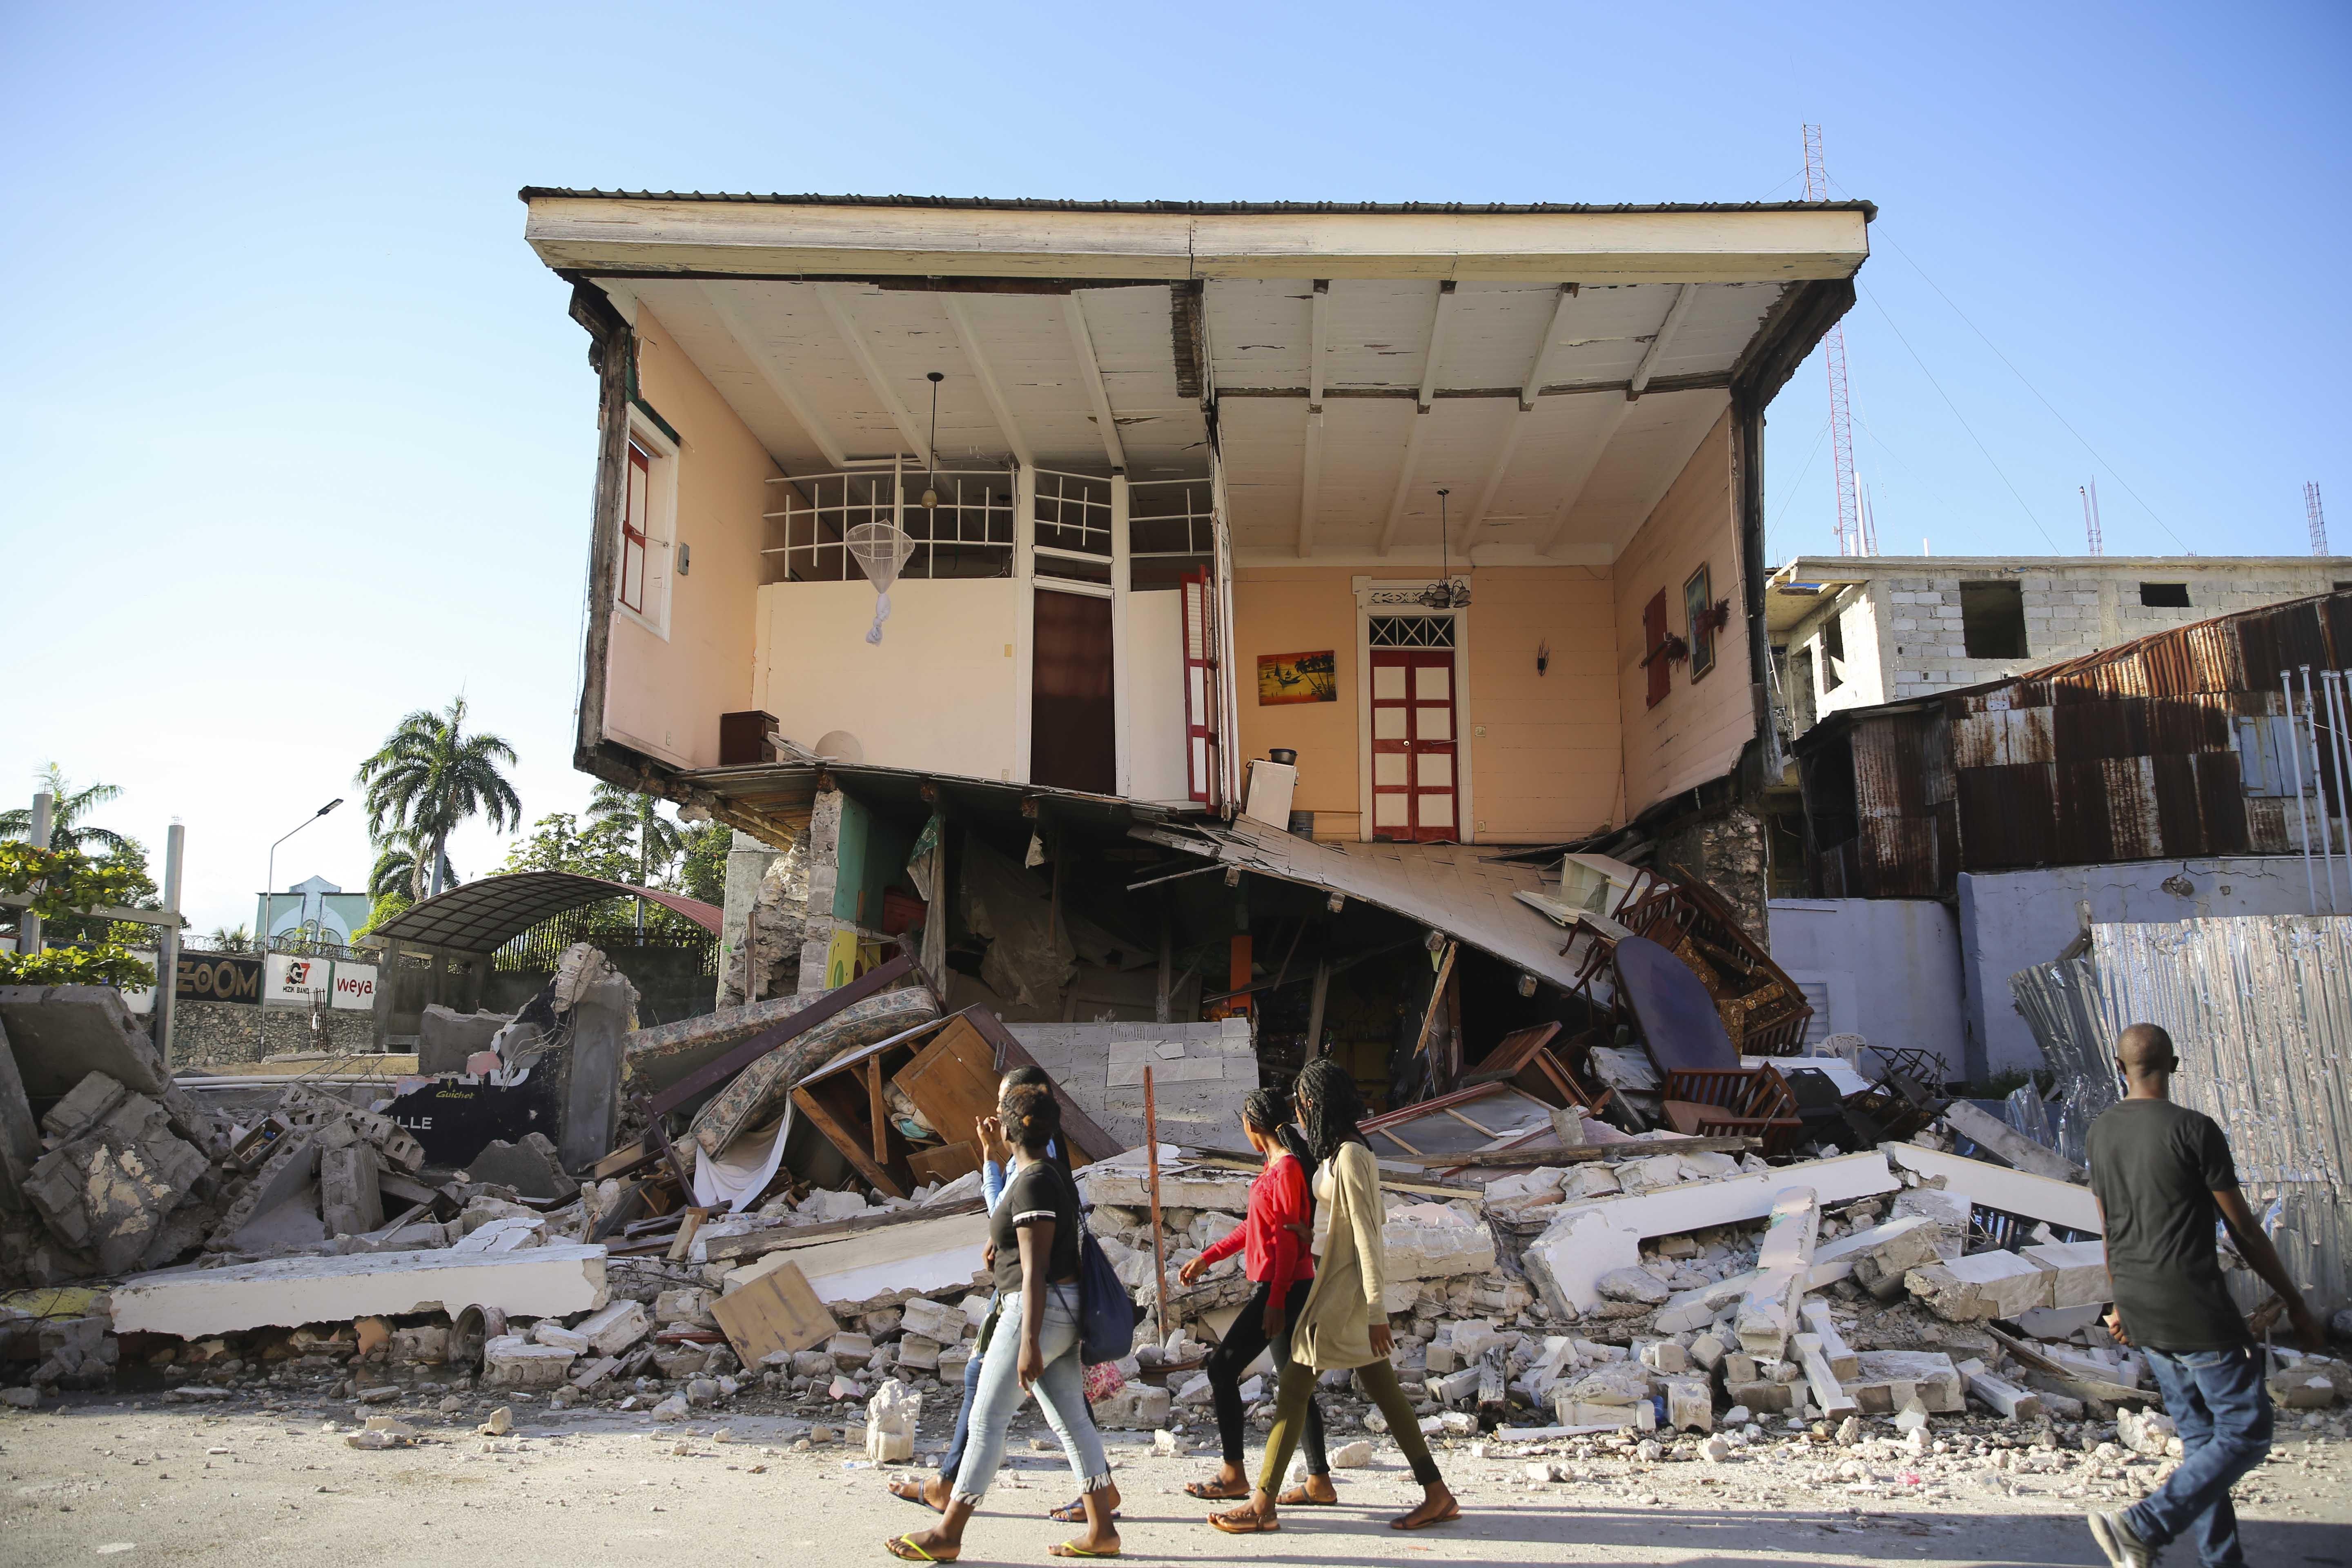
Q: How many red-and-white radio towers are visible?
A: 1